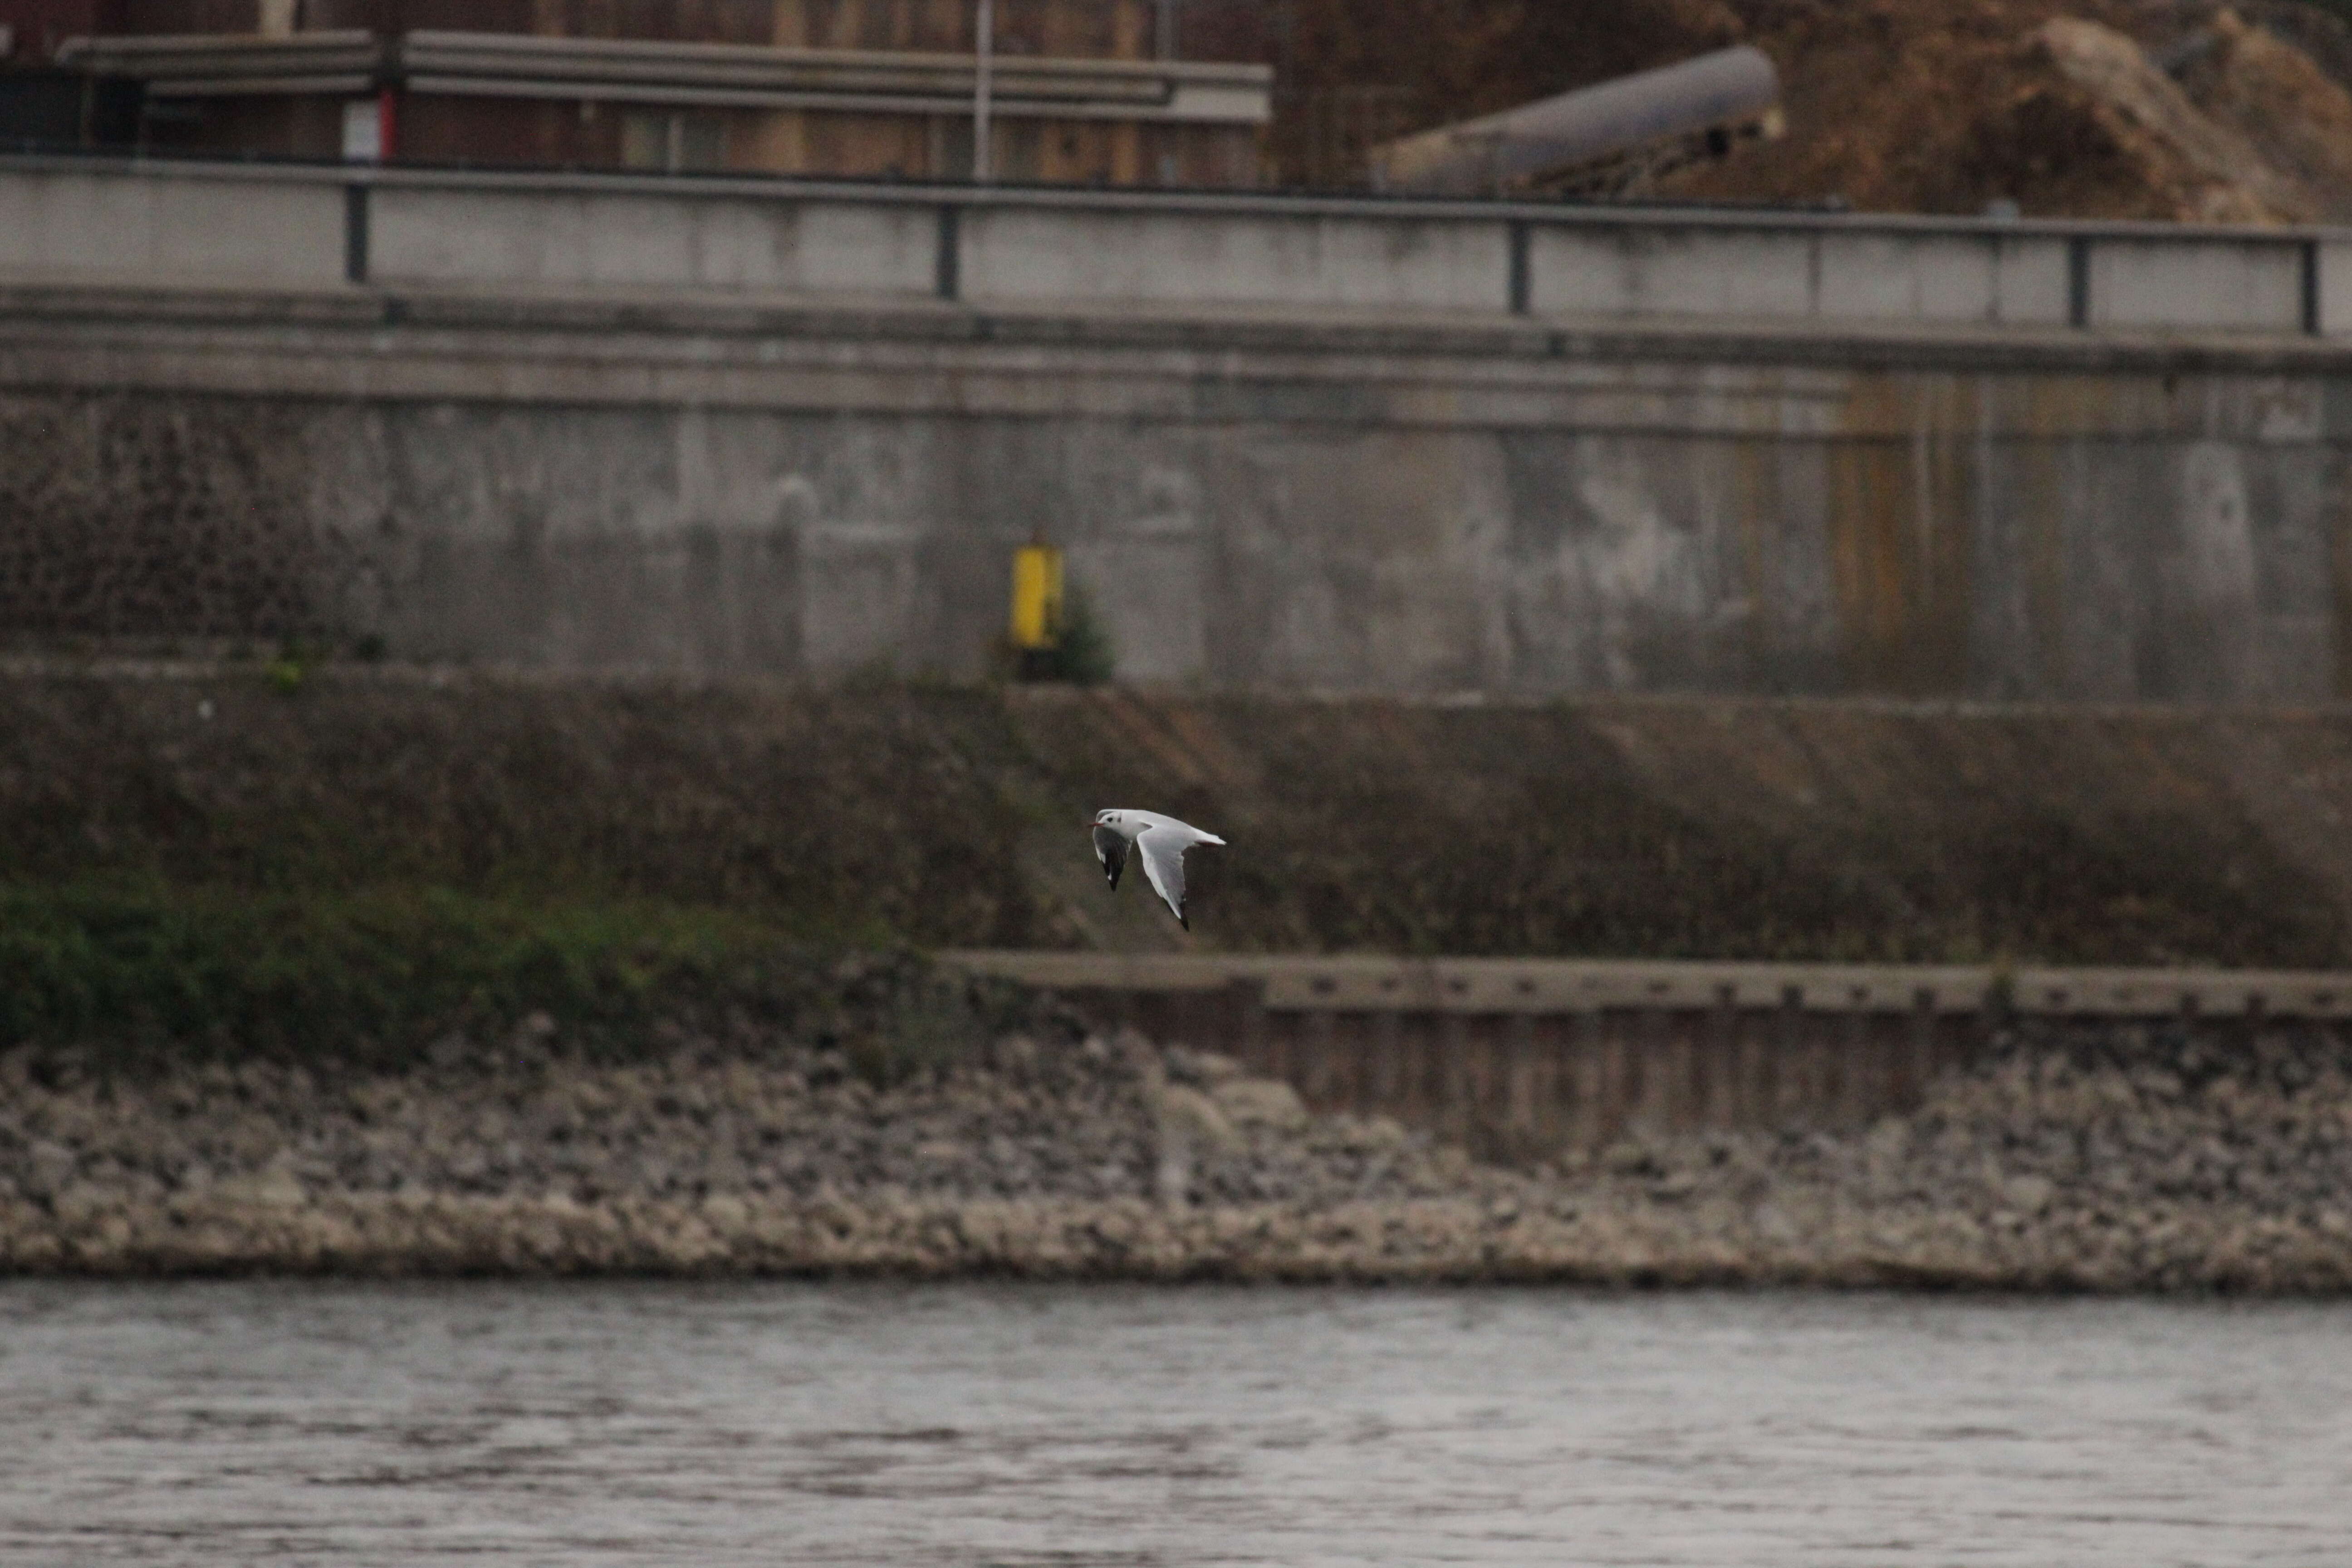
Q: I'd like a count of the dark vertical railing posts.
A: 5